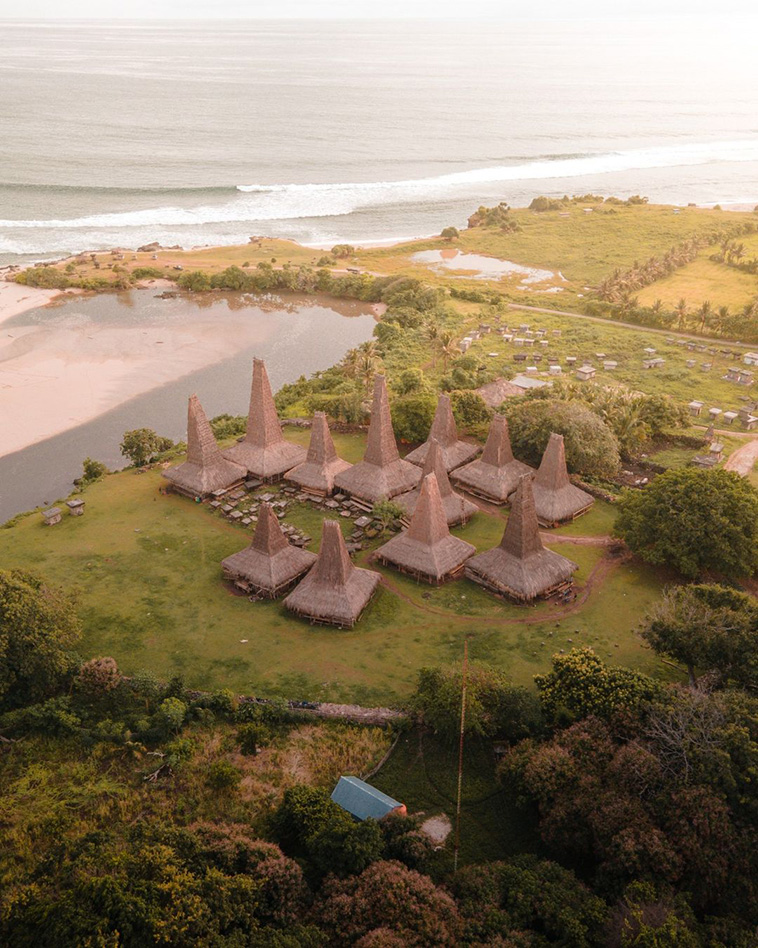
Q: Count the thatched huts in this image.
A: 12